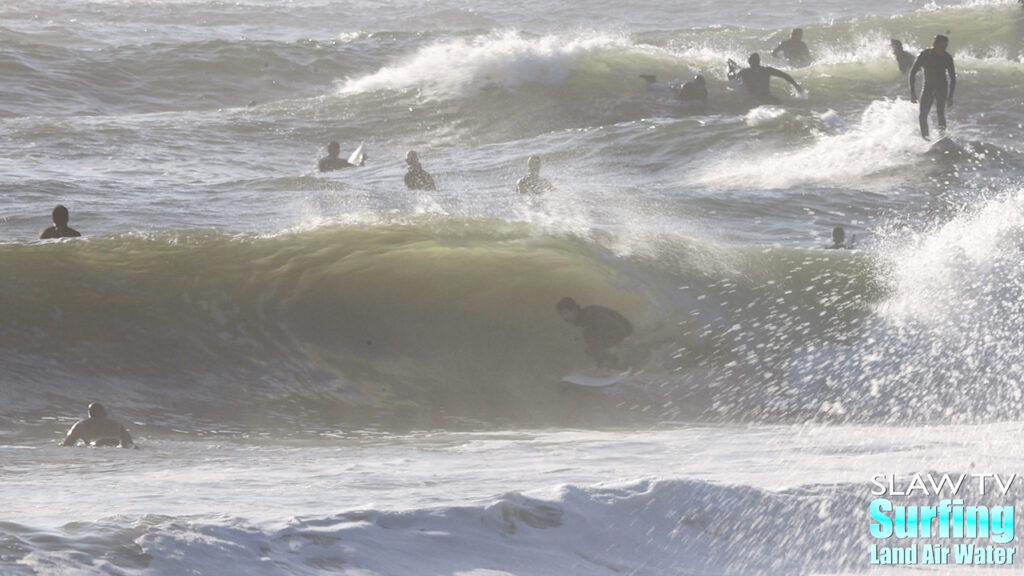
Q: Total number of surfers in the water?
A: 12